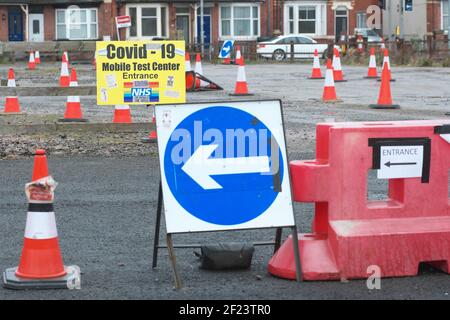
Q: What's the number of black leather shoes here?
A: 0